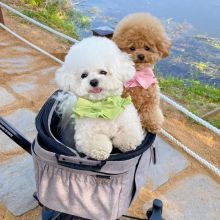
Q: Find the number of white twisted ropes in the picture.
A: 2